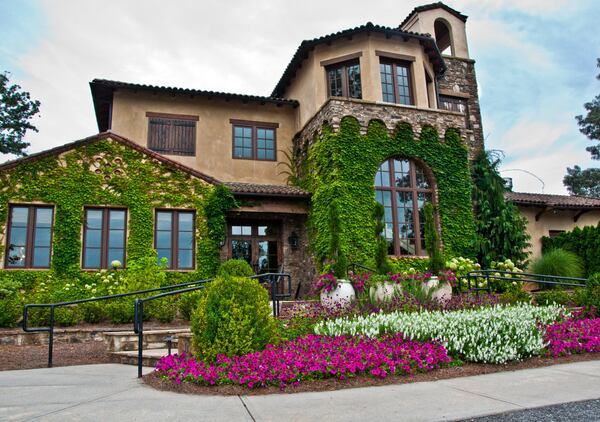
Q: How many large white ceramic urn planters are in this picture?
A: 3